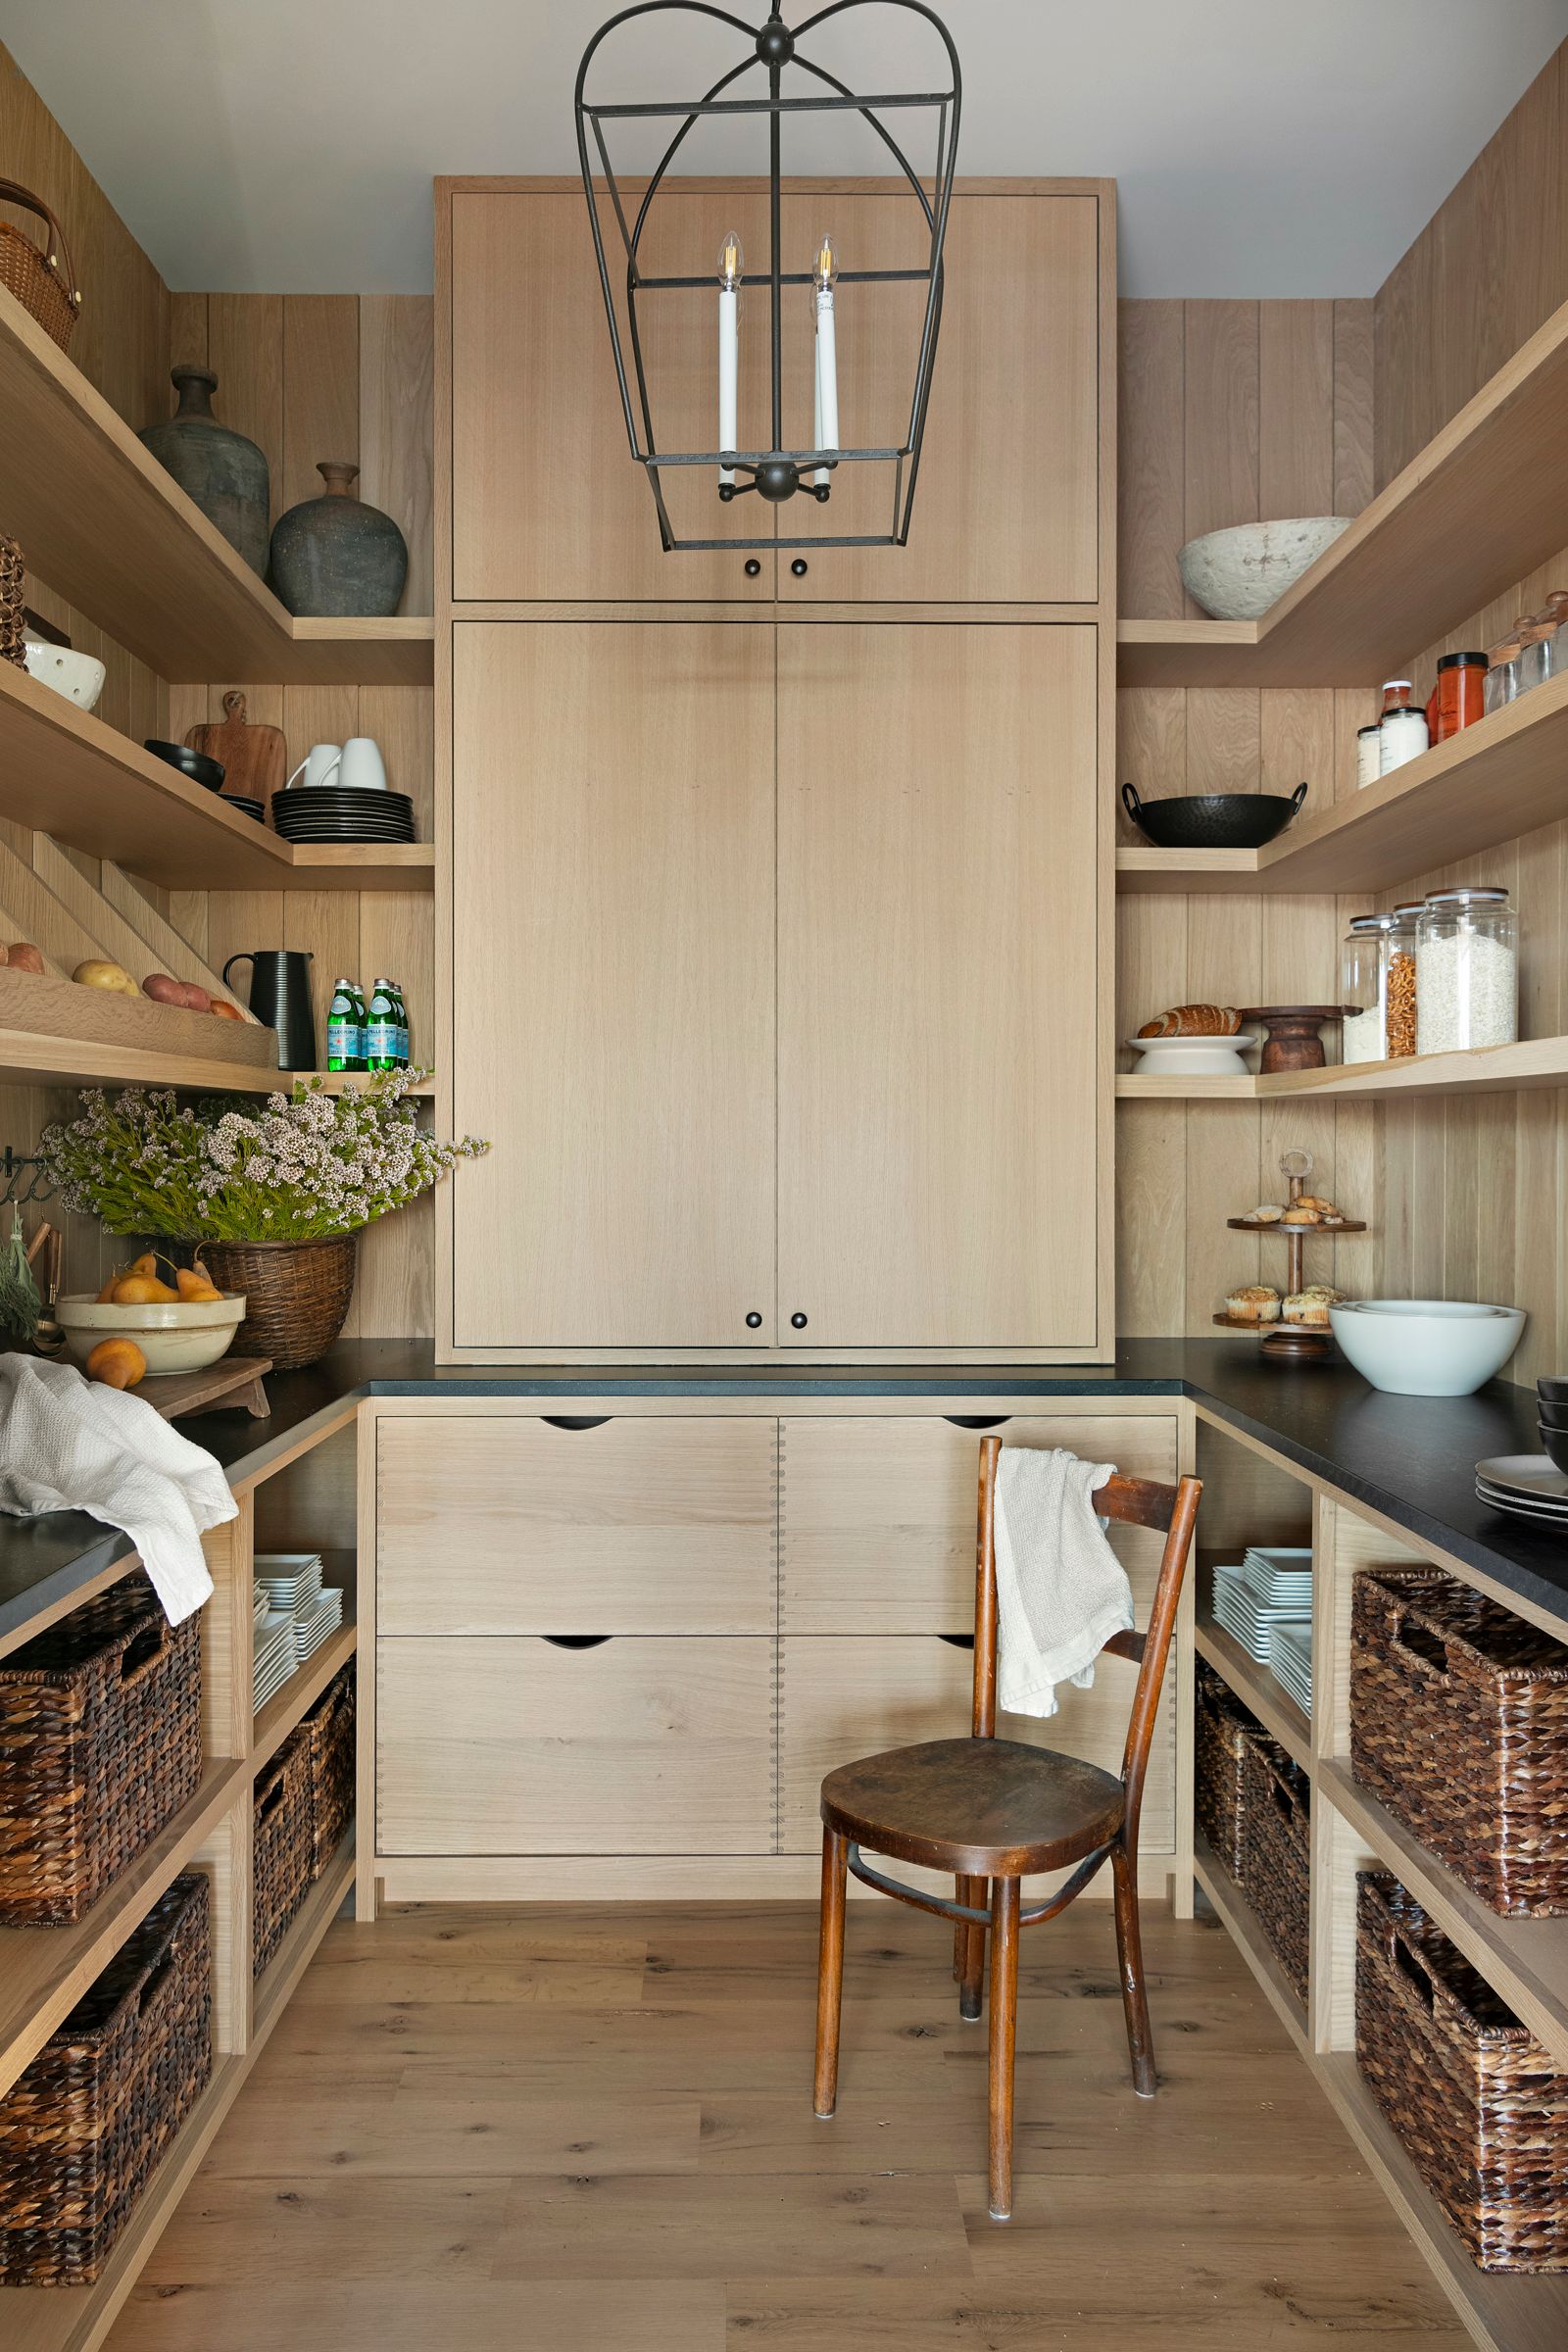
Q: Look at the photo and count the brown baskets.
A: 11